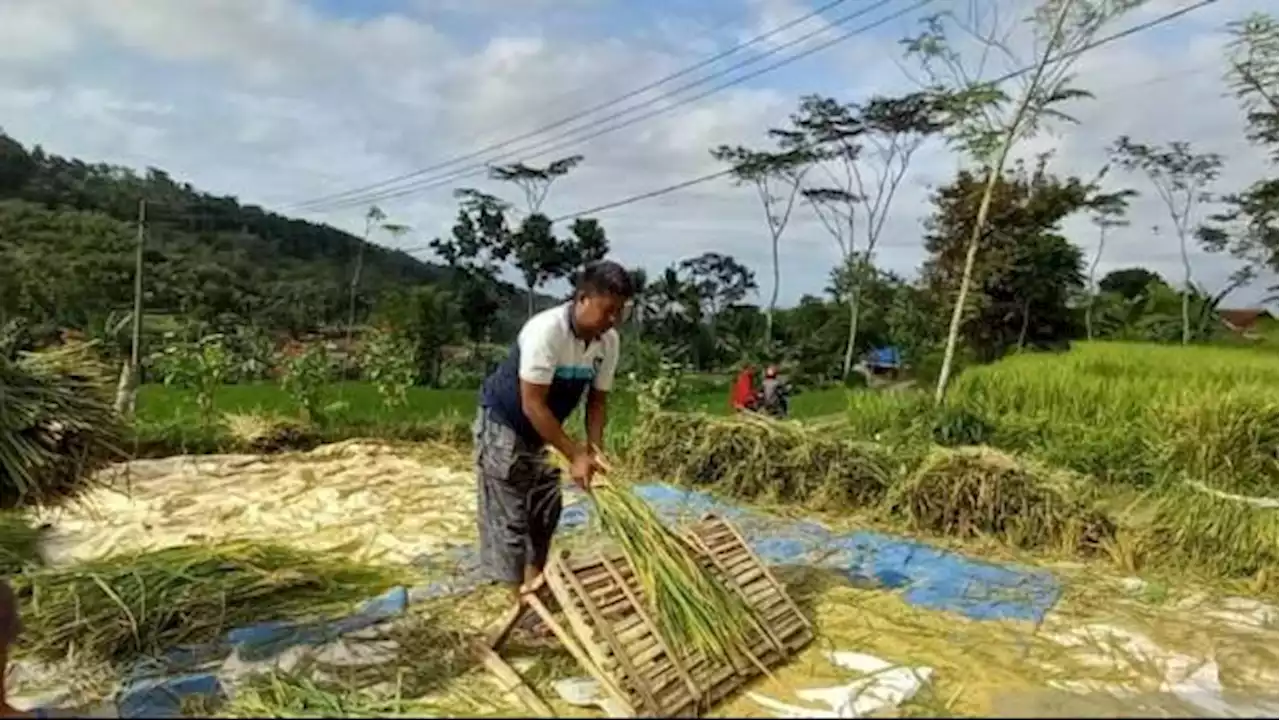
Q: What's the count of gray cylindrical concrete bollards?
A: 0